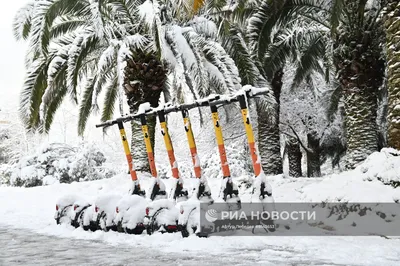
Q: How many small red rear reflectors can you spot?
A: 6